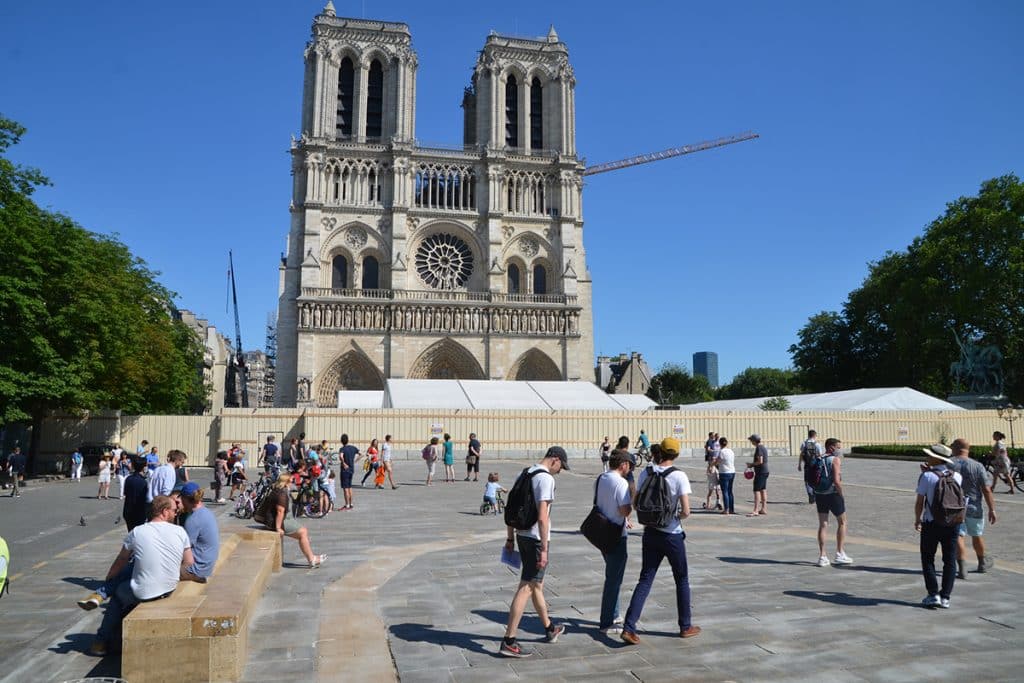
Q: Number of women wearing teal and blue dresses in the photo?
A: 1